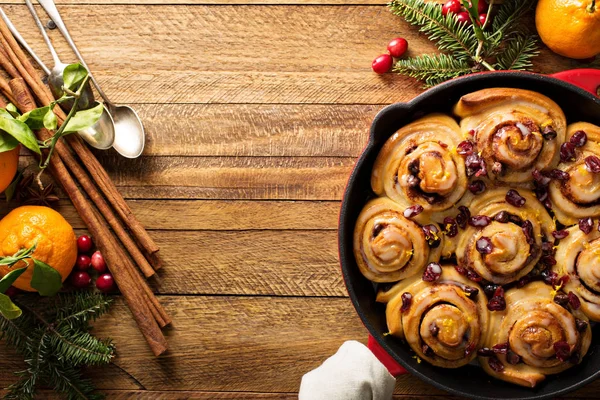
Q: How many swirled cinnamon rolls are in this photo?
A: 8